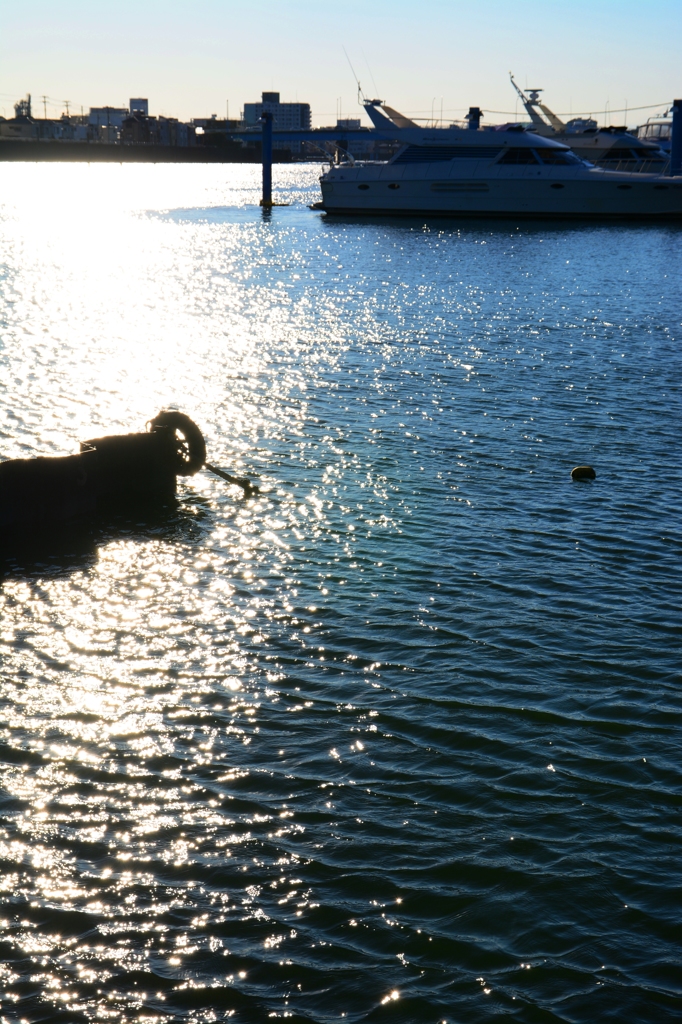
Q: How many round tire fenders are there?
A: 1